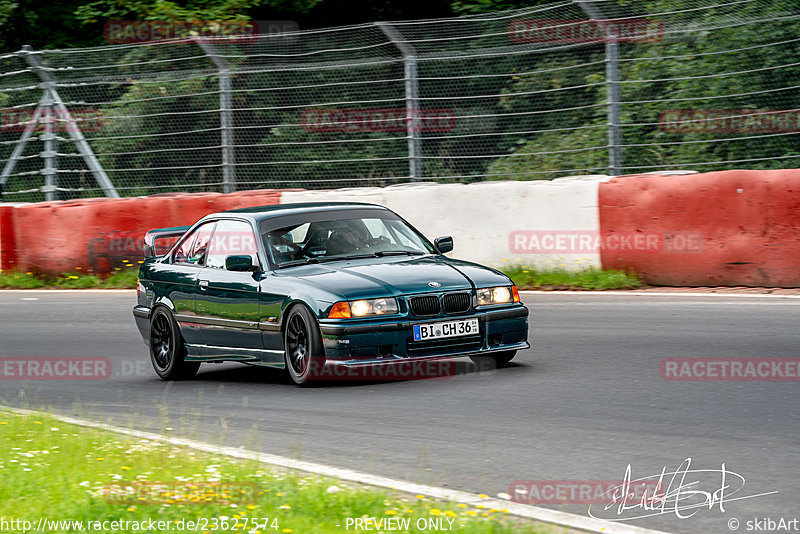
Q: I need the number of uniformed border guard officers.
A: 0